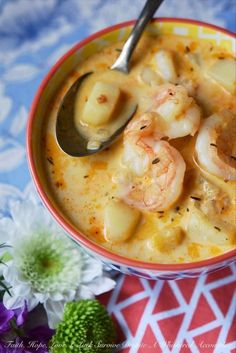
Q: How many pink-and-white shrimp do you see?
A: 3